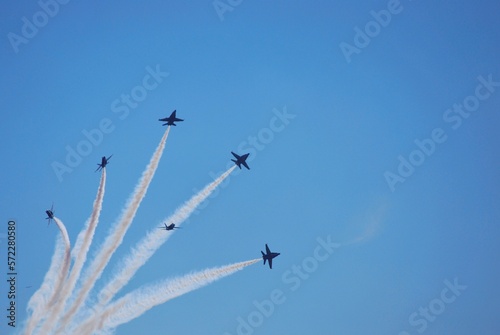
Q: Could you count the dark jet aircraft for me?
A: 6